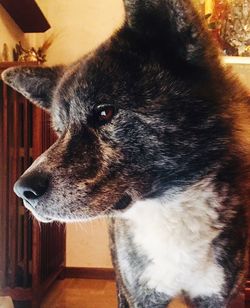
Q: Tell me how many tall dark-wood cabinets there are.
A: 1